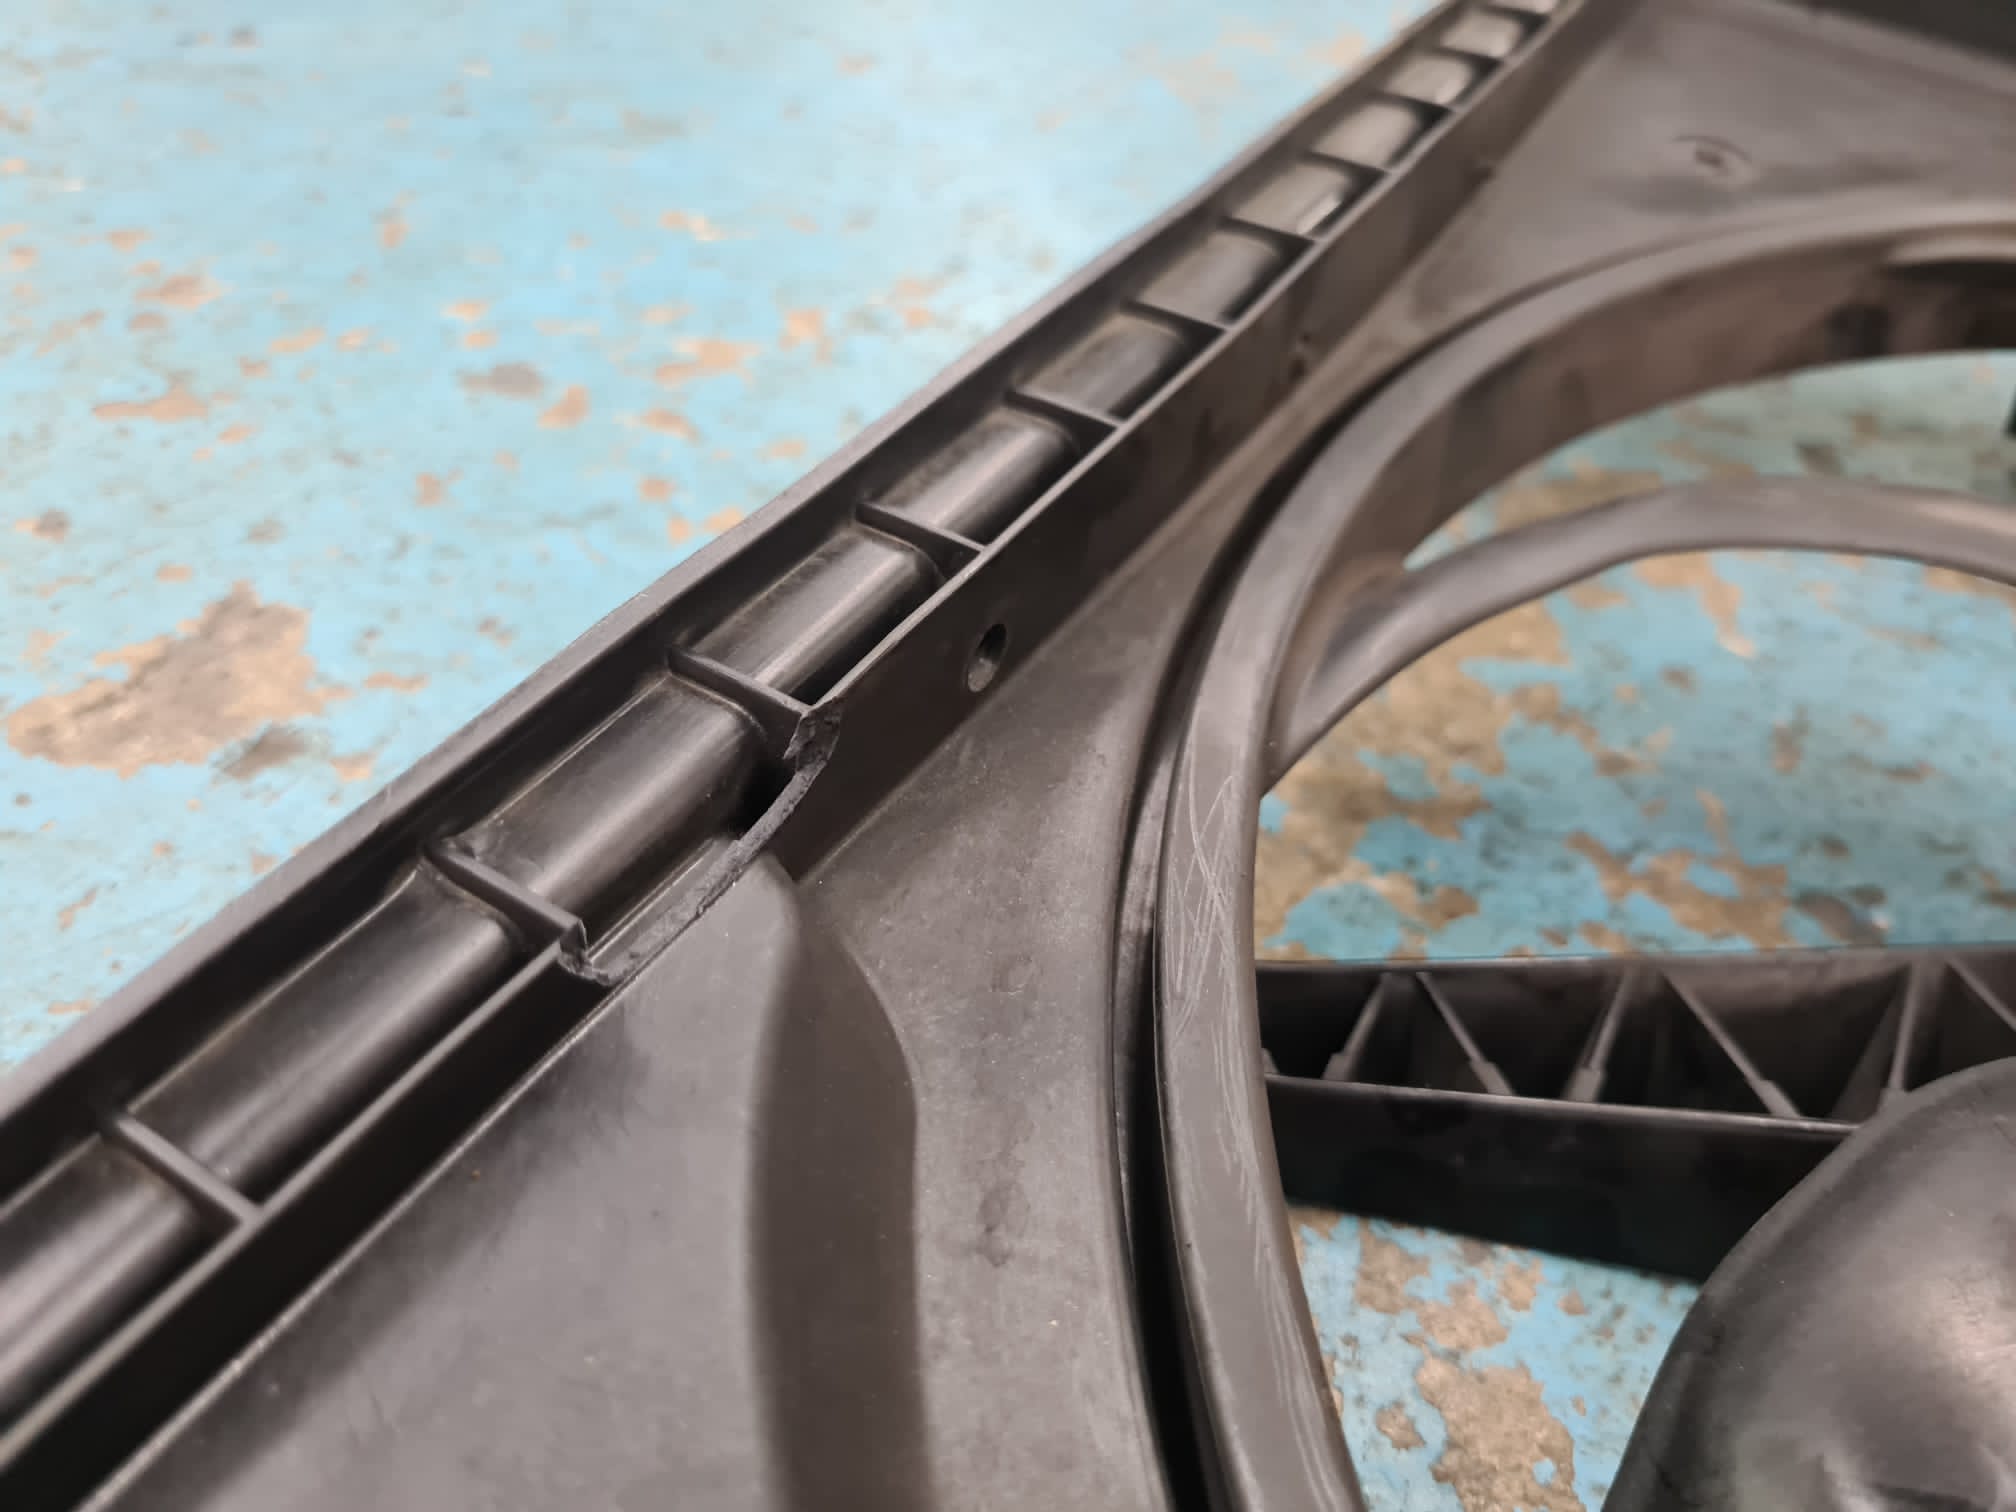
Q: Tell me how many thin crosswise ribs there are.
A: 11